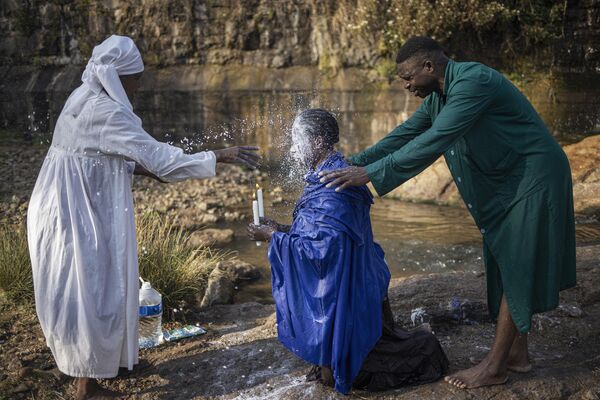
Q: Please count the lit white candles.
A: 2